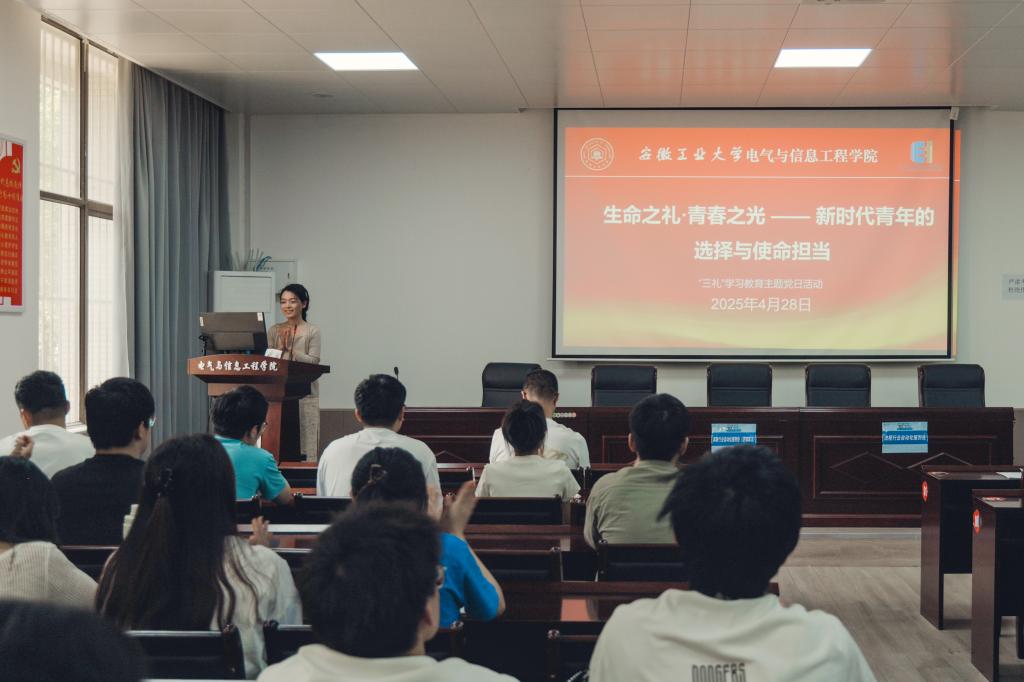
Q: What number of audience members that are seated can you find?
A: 13